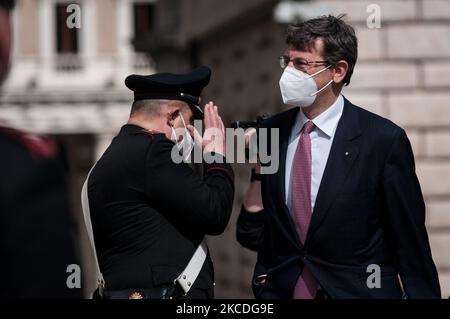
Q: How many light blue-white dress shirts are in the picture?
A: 1